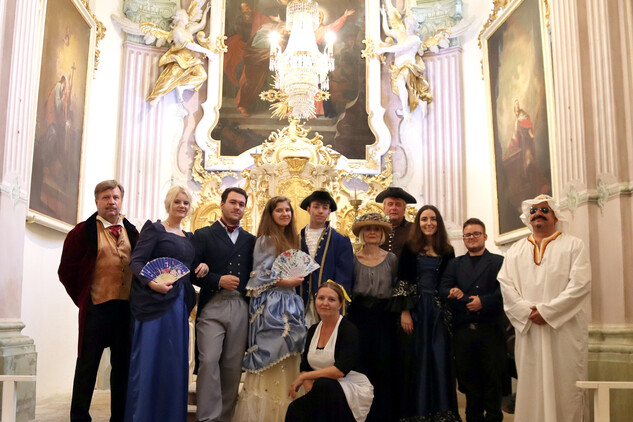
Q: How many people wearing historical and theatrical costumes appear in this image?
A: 11